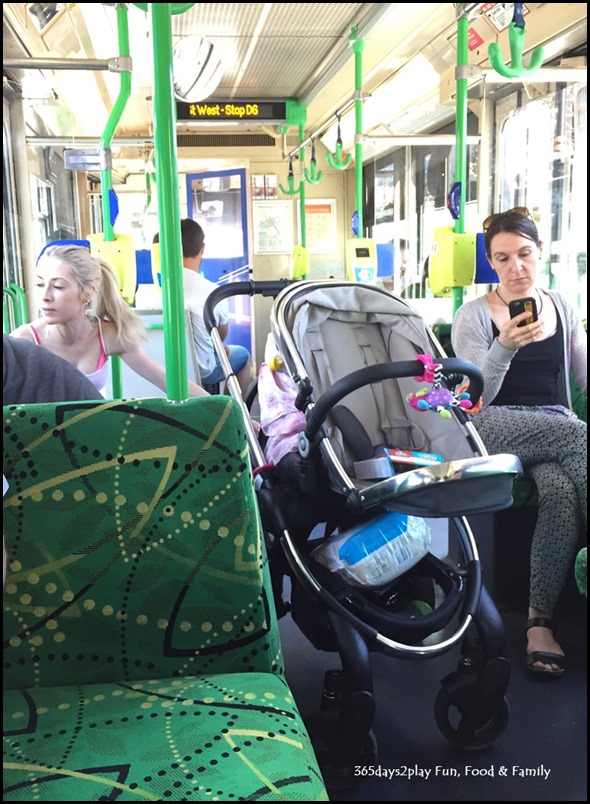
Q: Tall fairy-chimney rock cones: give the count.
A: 0